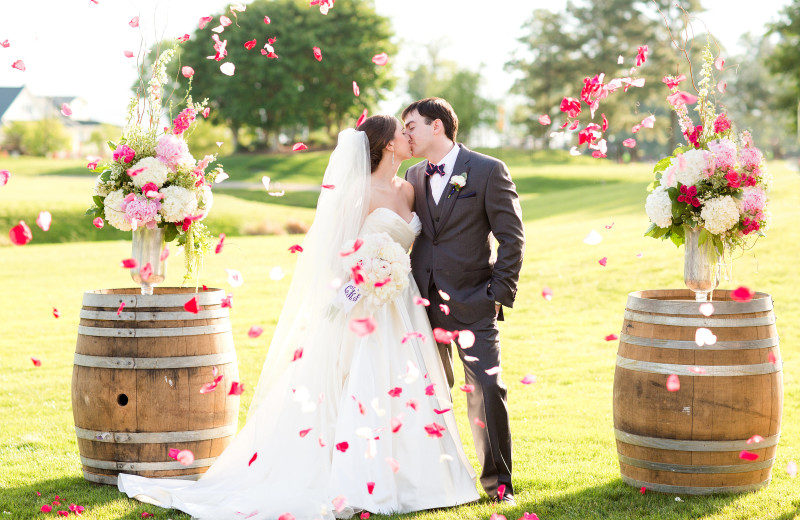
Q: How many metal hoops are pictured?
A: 14